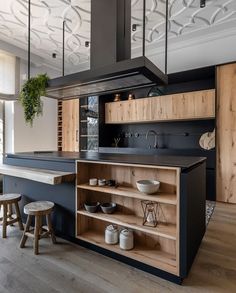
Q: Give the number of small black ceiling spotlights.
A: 4